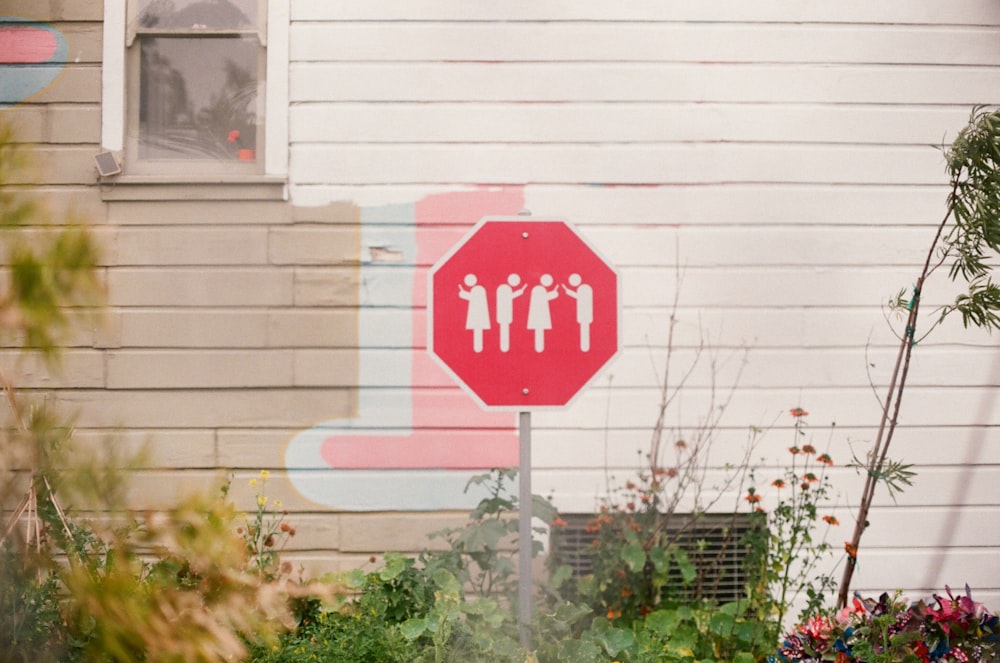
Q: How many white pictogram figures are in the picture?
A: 4